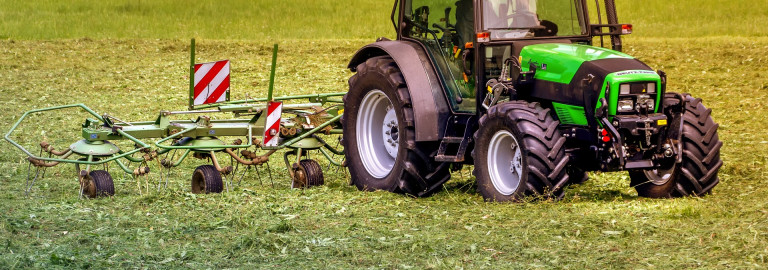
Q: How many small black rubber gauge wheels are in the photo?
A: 3